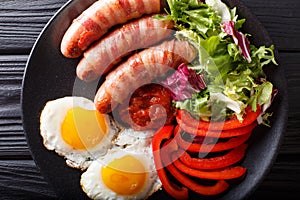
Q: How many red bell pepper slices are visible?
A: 7